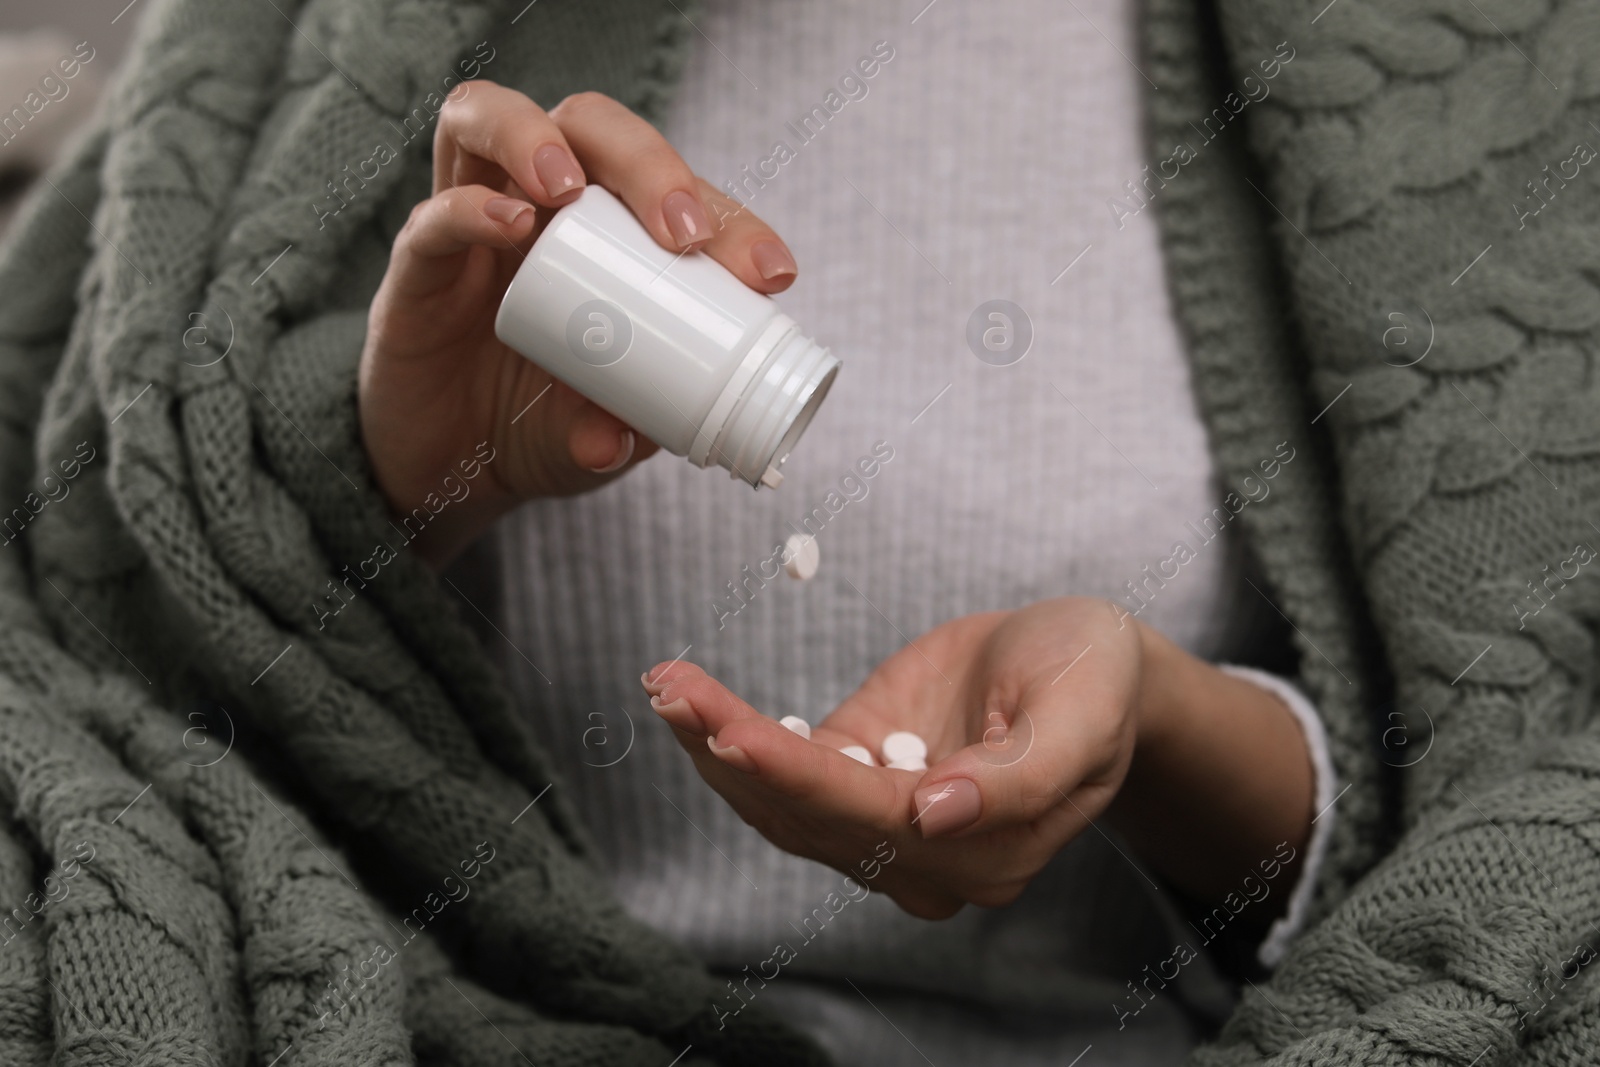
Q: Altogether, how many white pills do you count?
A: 6